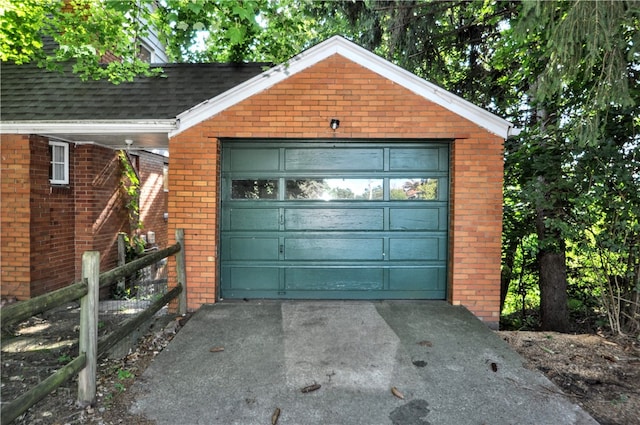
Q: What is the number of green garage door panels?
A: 12